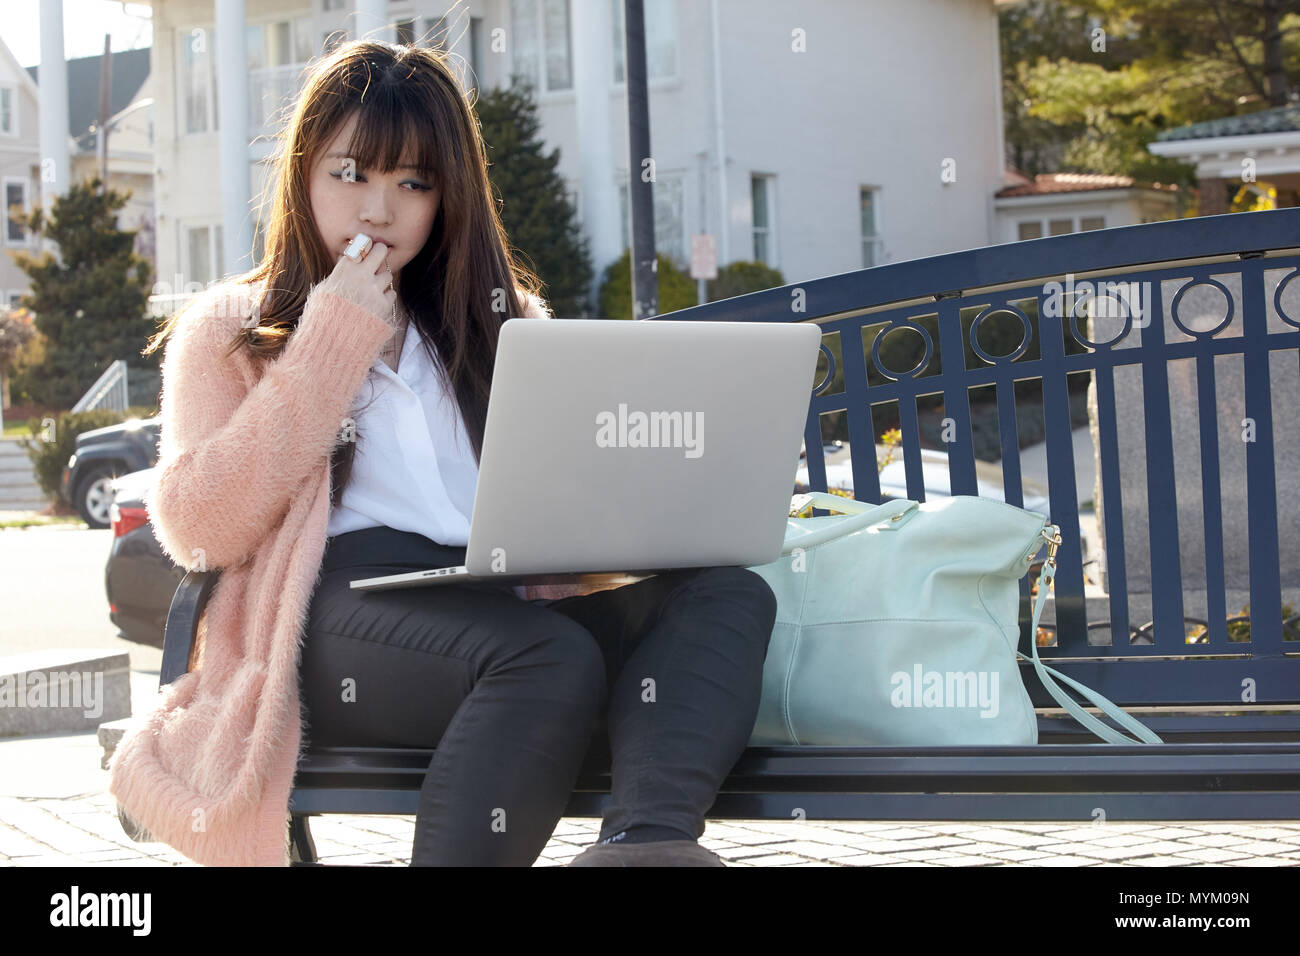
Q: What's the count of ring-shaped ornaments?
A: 6